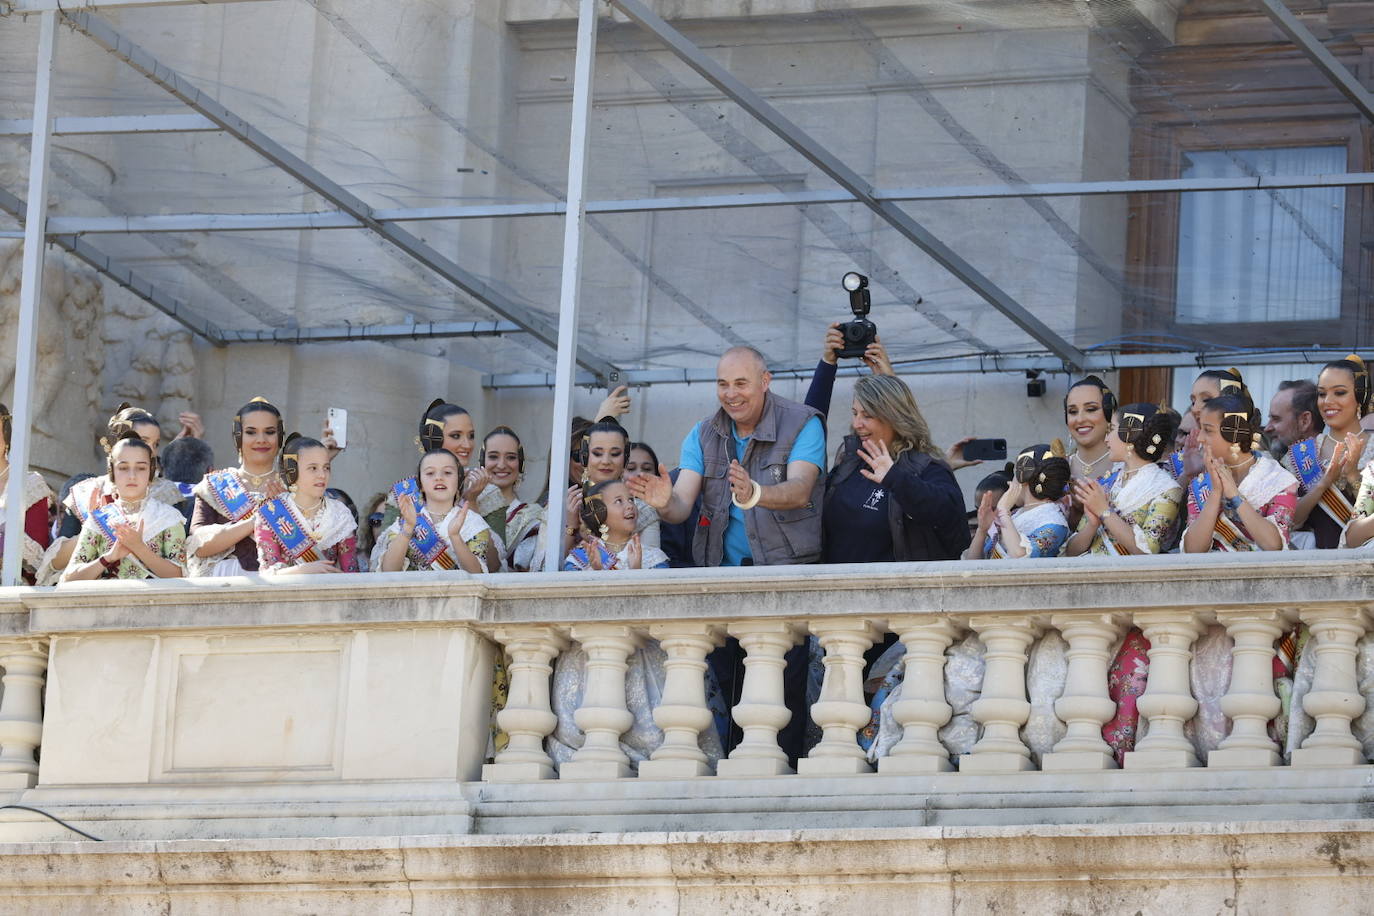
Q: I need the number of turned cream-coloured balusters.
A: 12